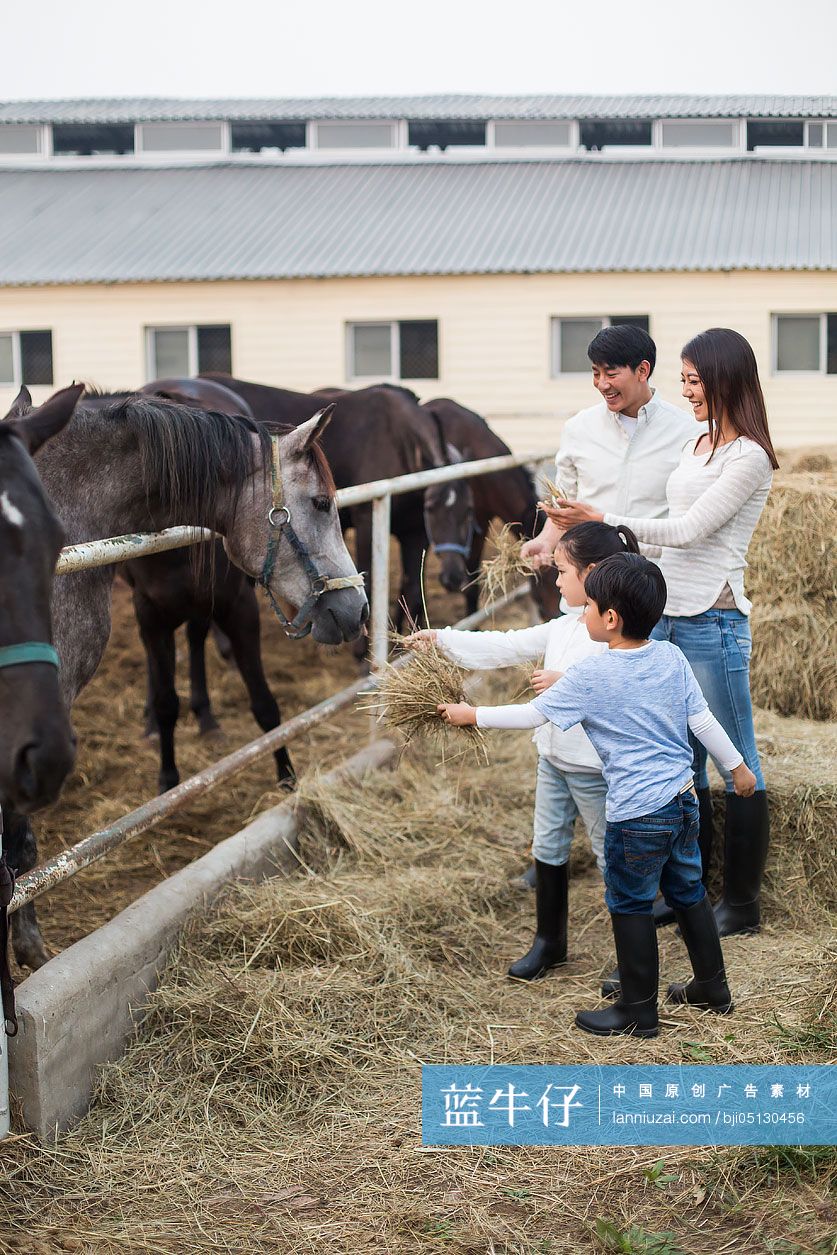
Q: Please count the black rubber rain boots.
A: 6